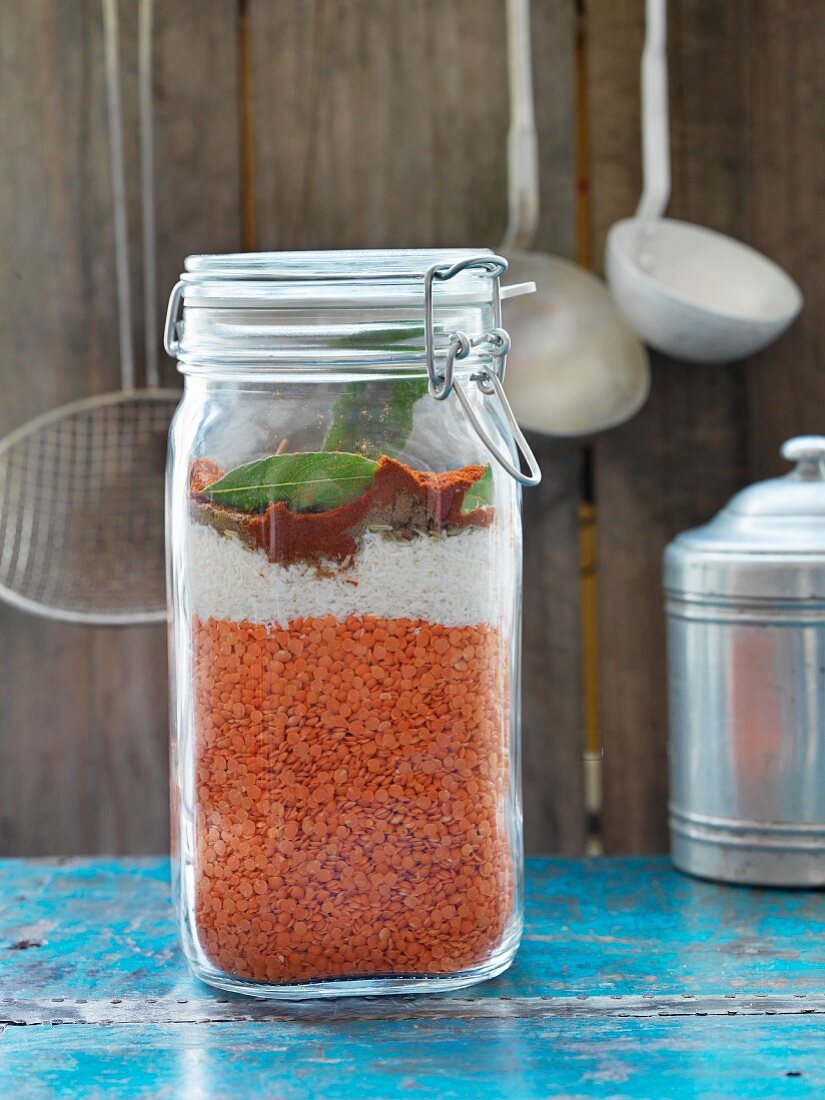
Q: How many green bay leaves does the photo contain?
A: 3